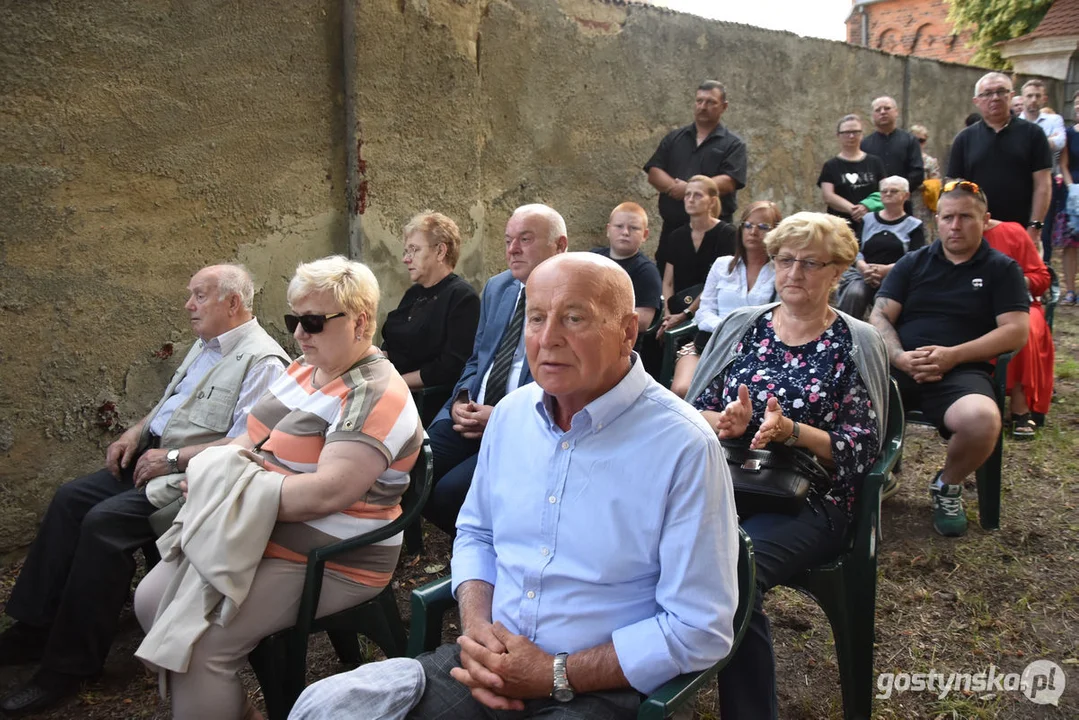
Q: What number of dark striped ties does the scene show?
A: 1